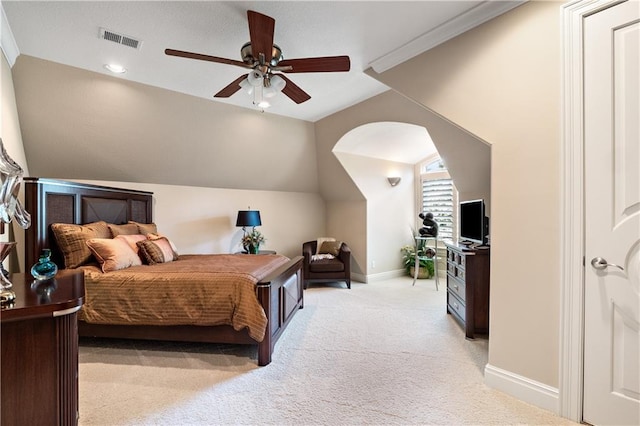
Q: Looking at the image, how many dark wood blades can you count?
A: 5